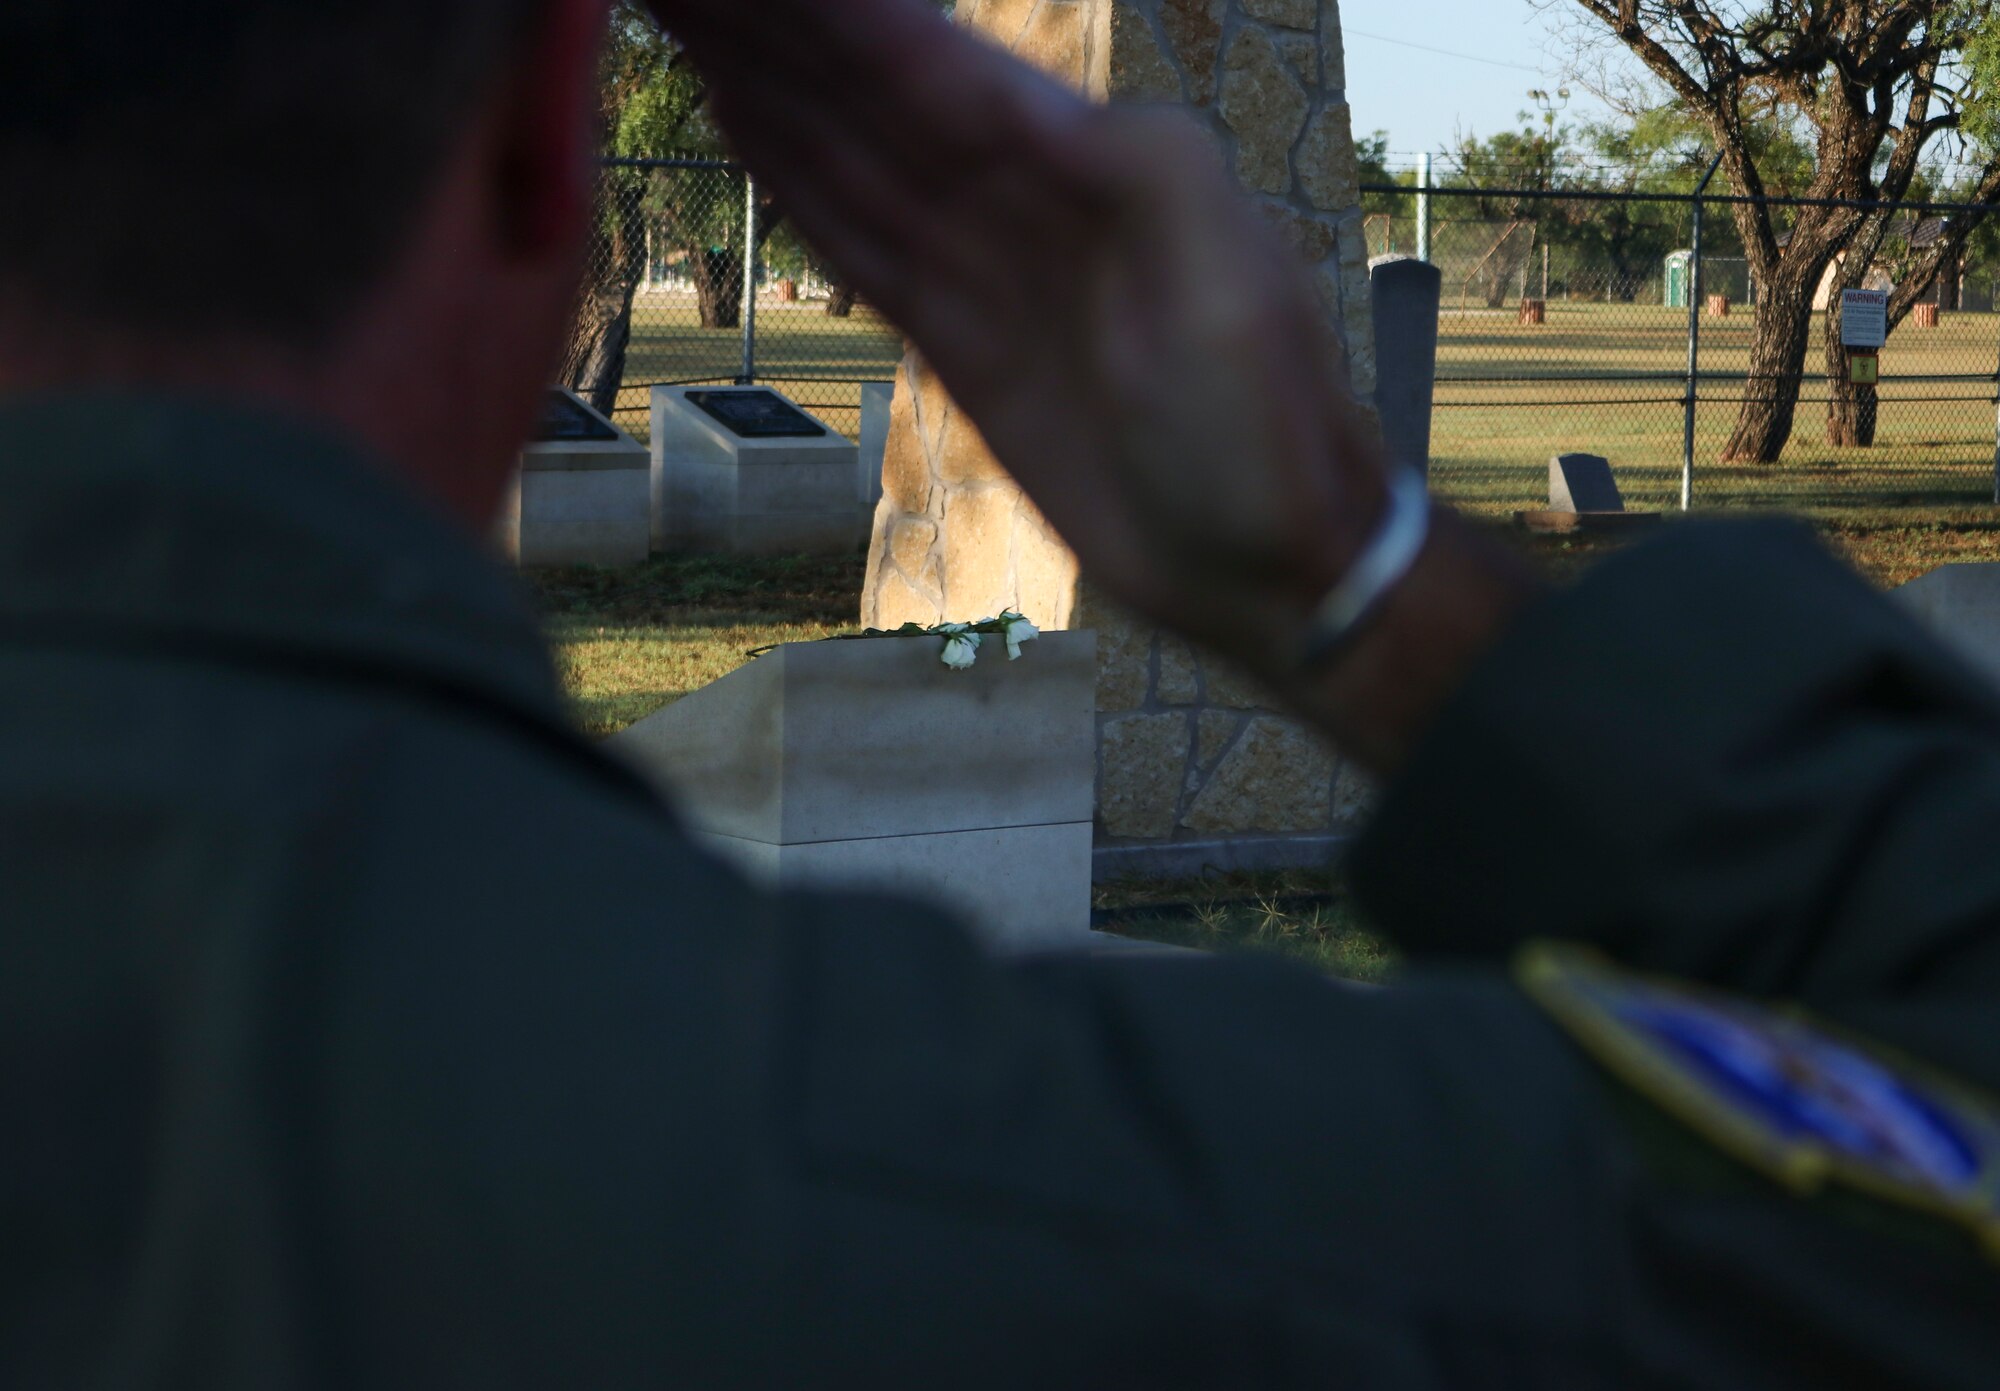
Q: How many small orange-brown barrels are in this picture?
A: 4